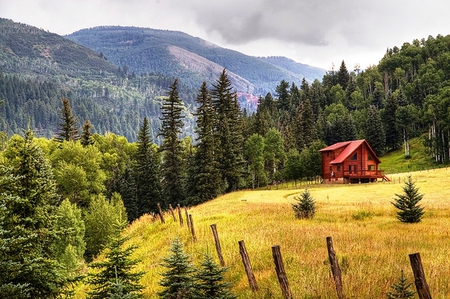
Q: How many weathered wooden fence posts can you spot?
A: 10